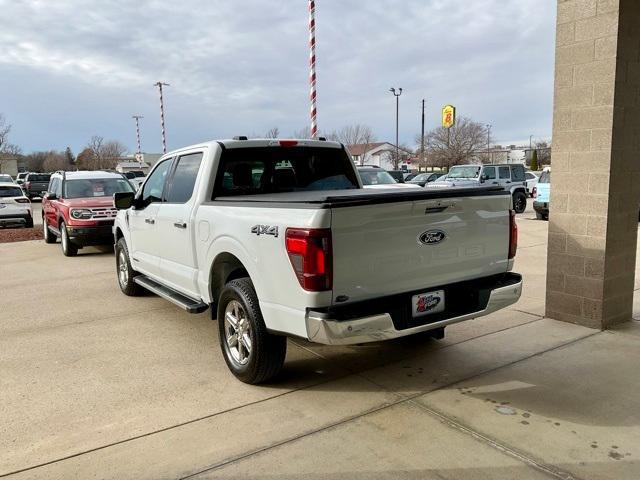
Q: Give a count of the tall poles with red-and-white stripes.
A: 3